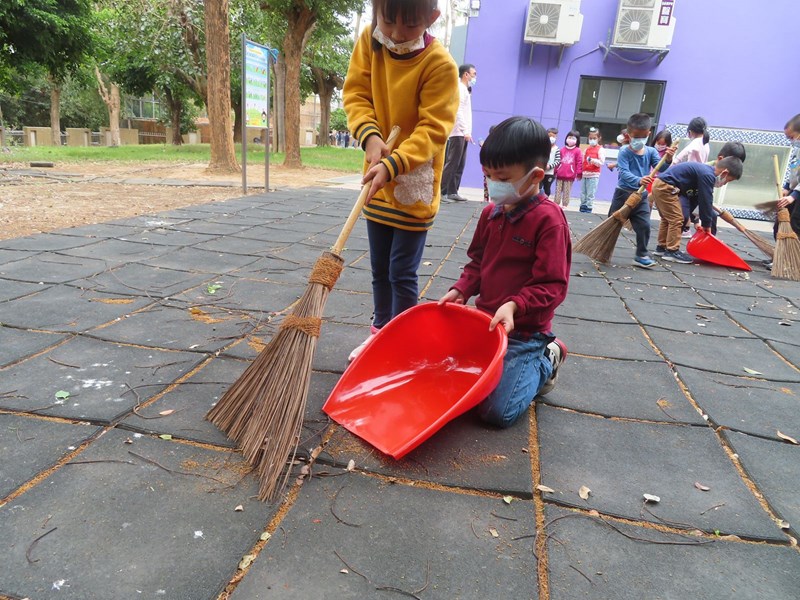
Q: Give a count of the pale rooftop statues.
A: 0